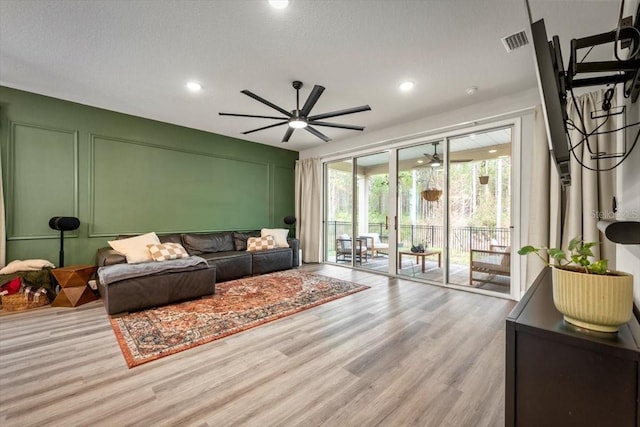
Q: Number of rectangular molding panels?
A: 3